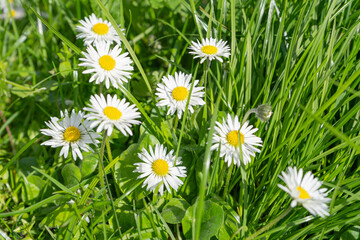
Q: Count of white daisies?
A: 9